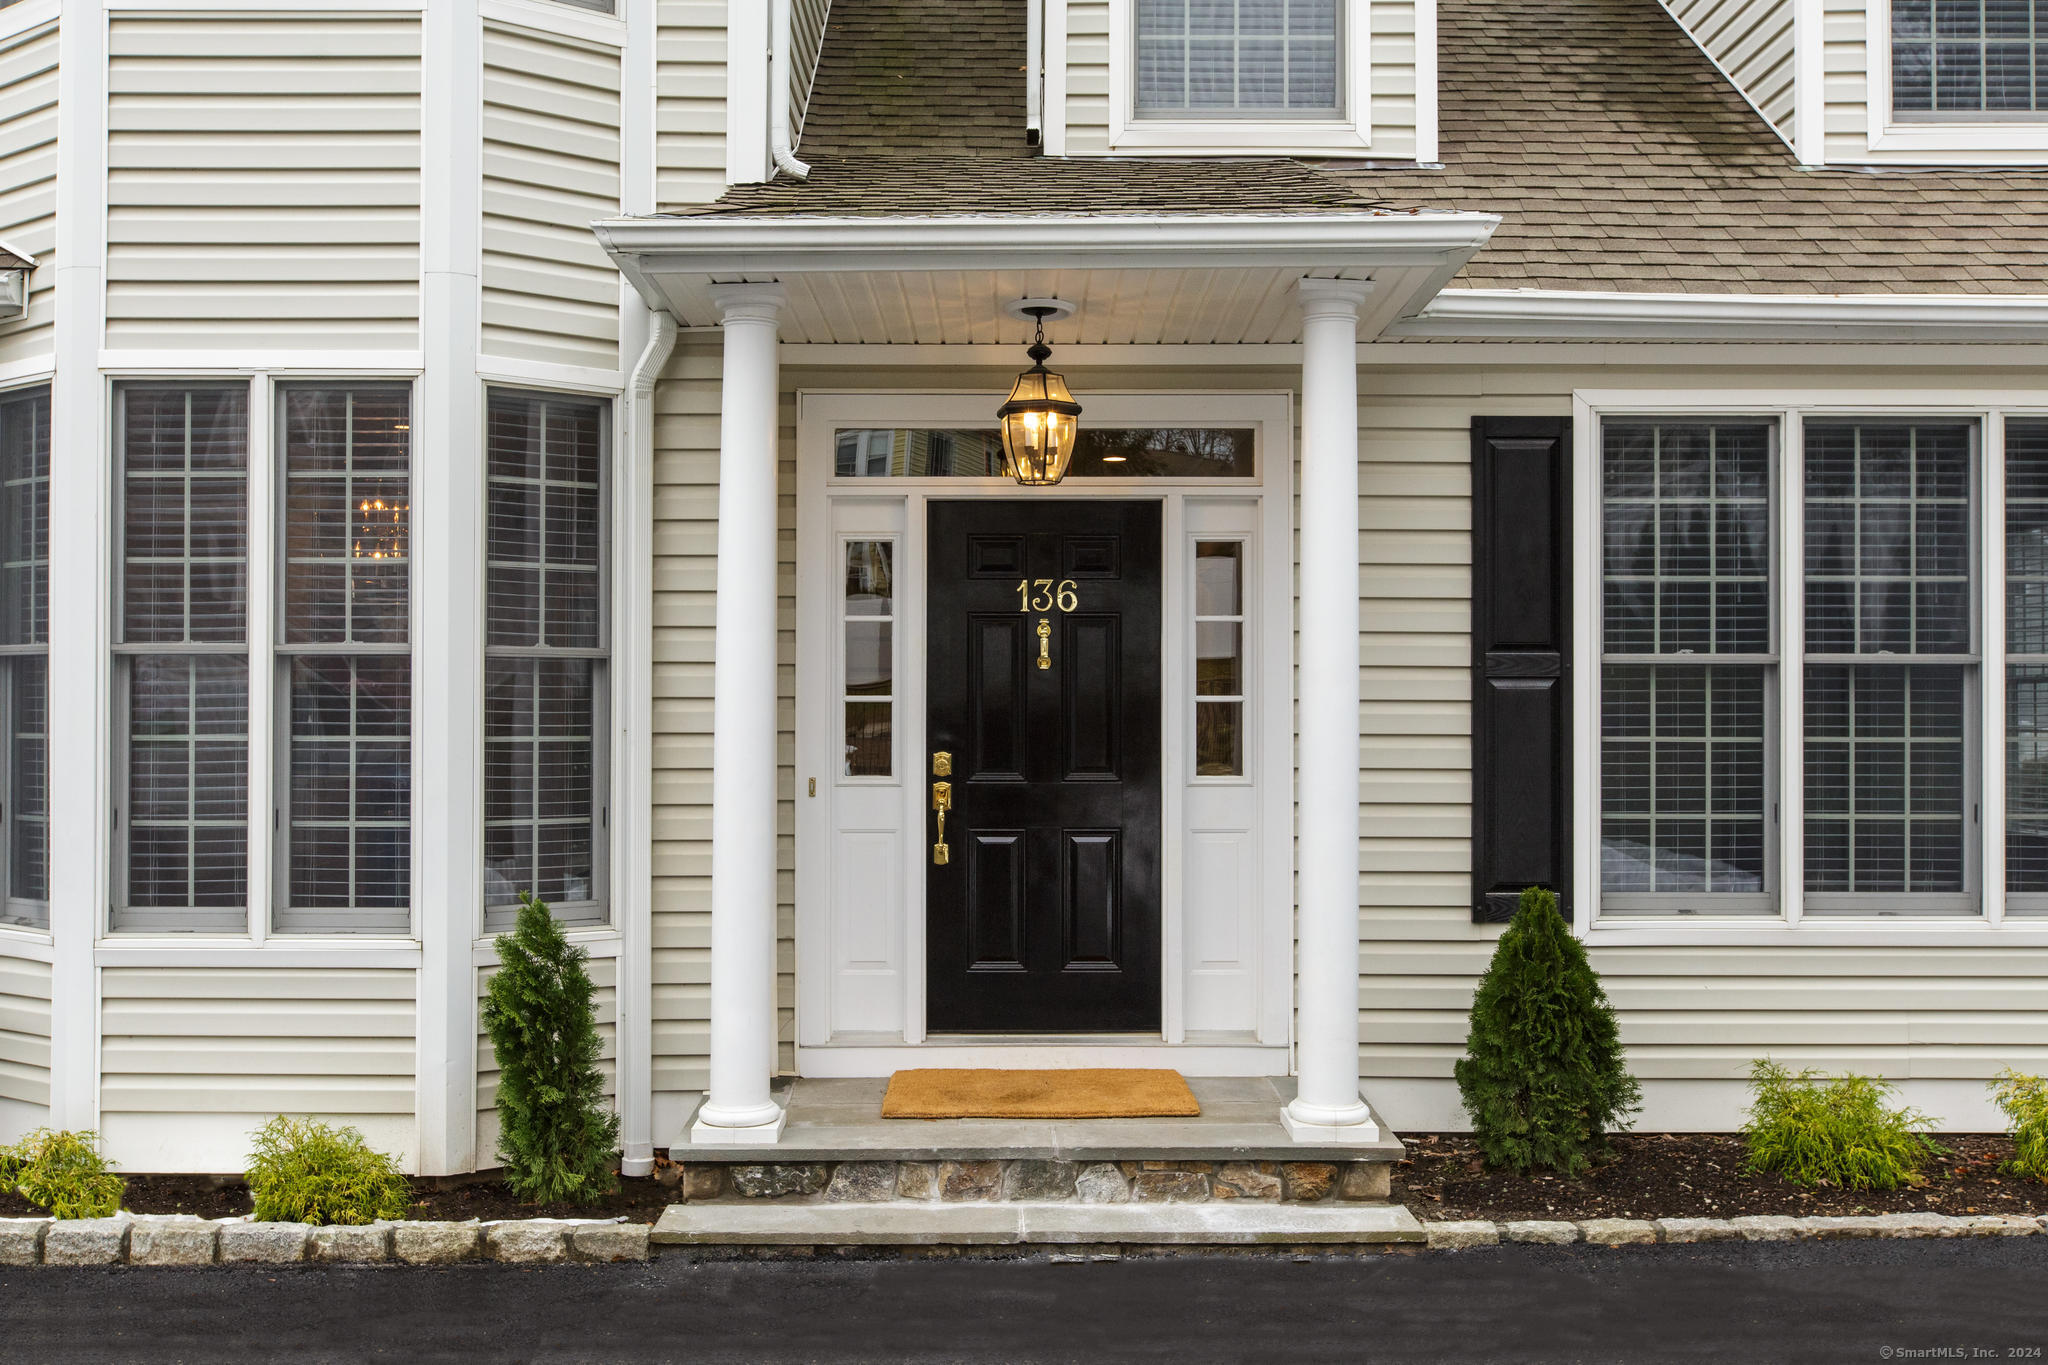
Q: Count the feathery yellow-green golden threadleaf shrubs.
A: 4